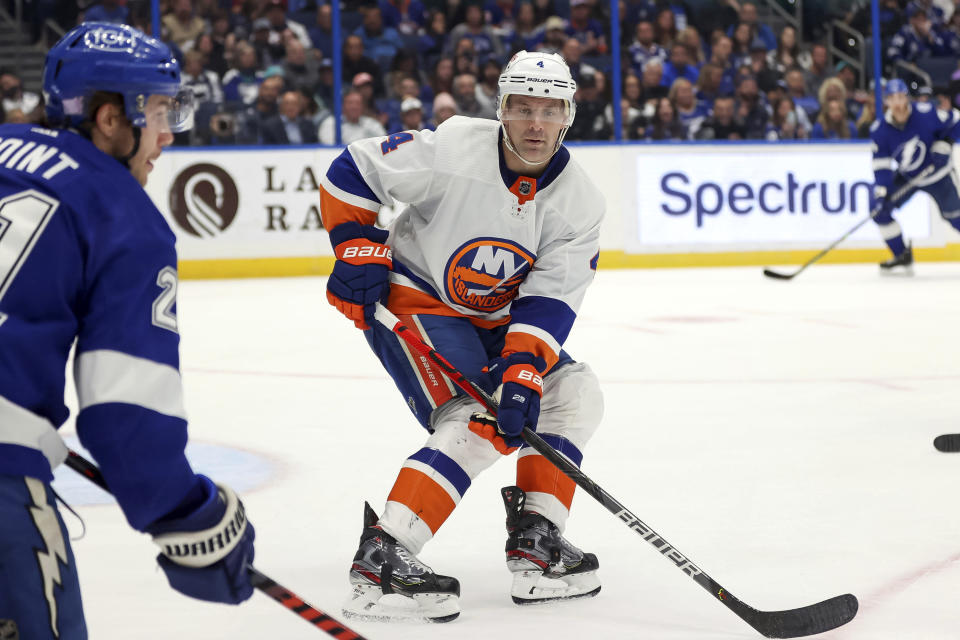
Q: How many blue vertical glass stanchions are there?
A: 4